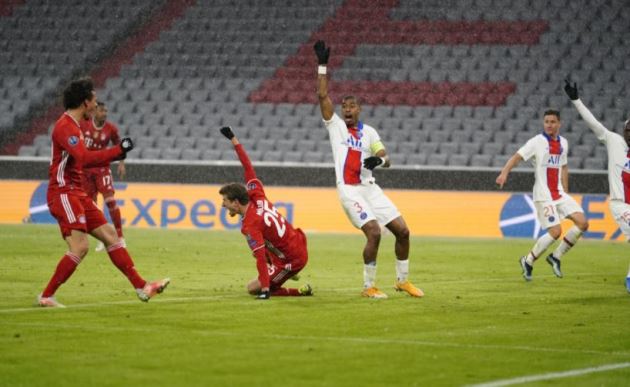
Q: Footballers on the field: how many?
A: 6